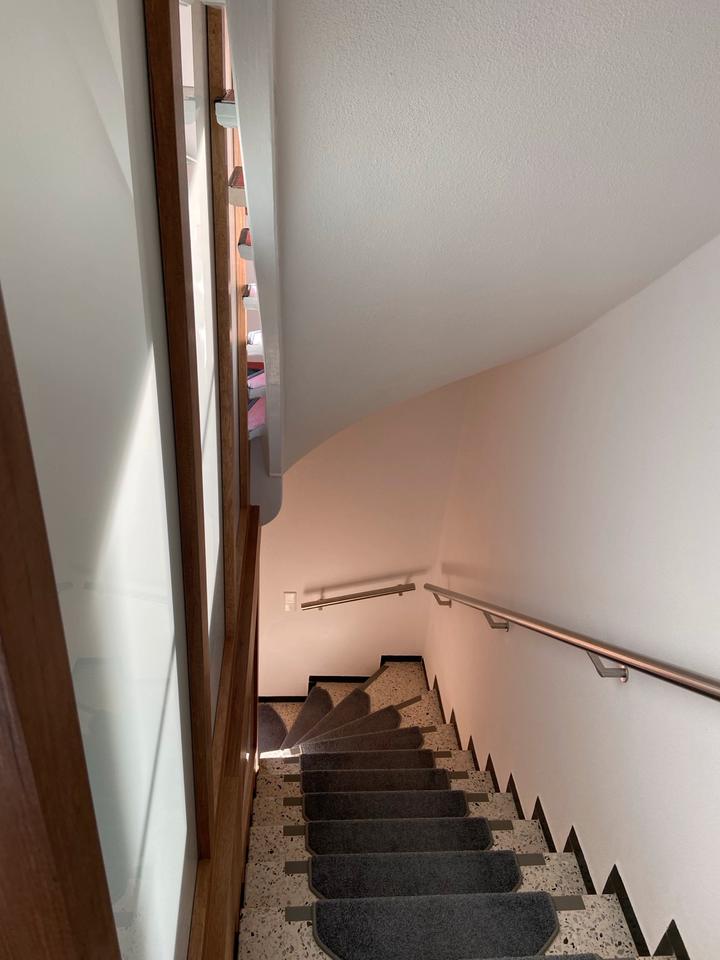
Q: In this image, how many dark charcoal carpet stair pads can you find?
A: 12